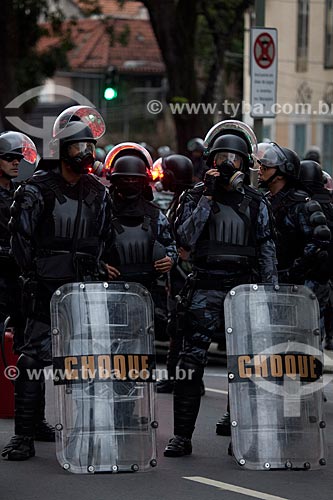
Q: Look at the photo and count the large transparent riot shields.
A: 2